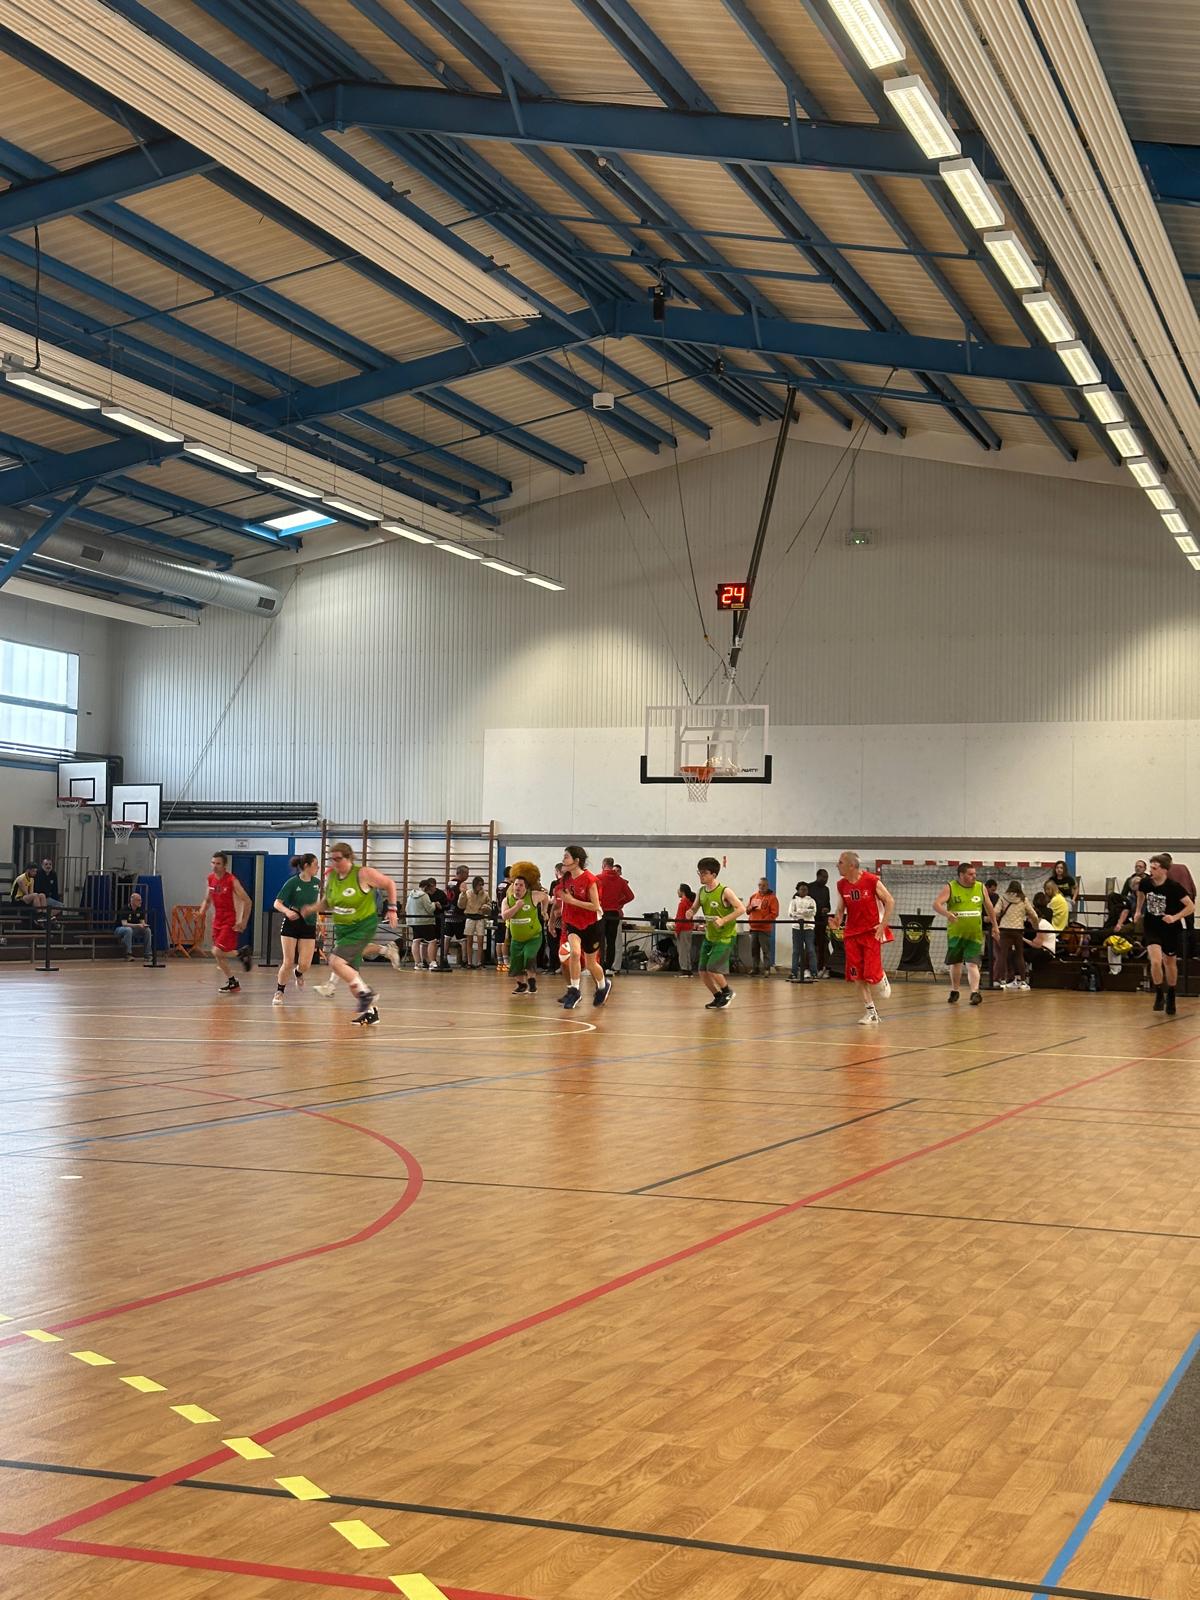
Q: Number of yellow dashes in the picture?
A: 9